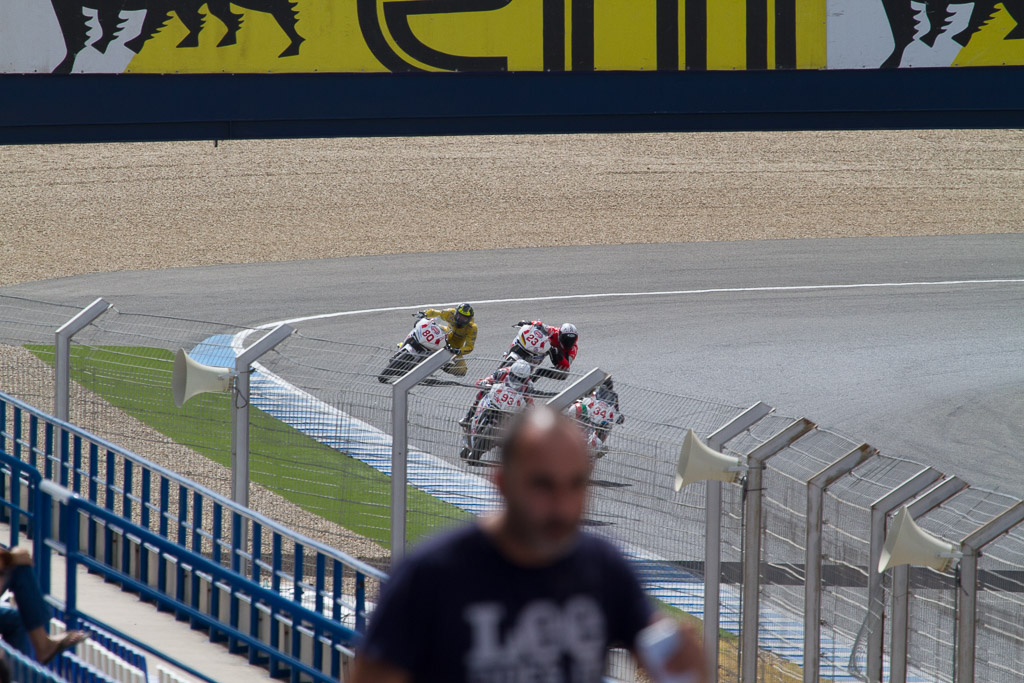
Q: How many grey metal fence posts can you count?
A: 10